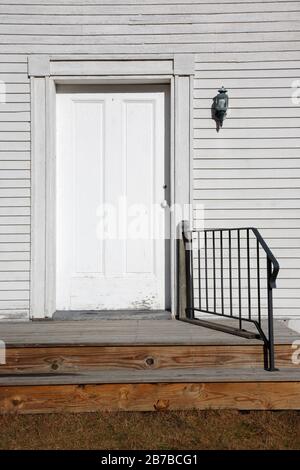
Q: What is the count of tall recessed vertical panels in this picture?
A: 2